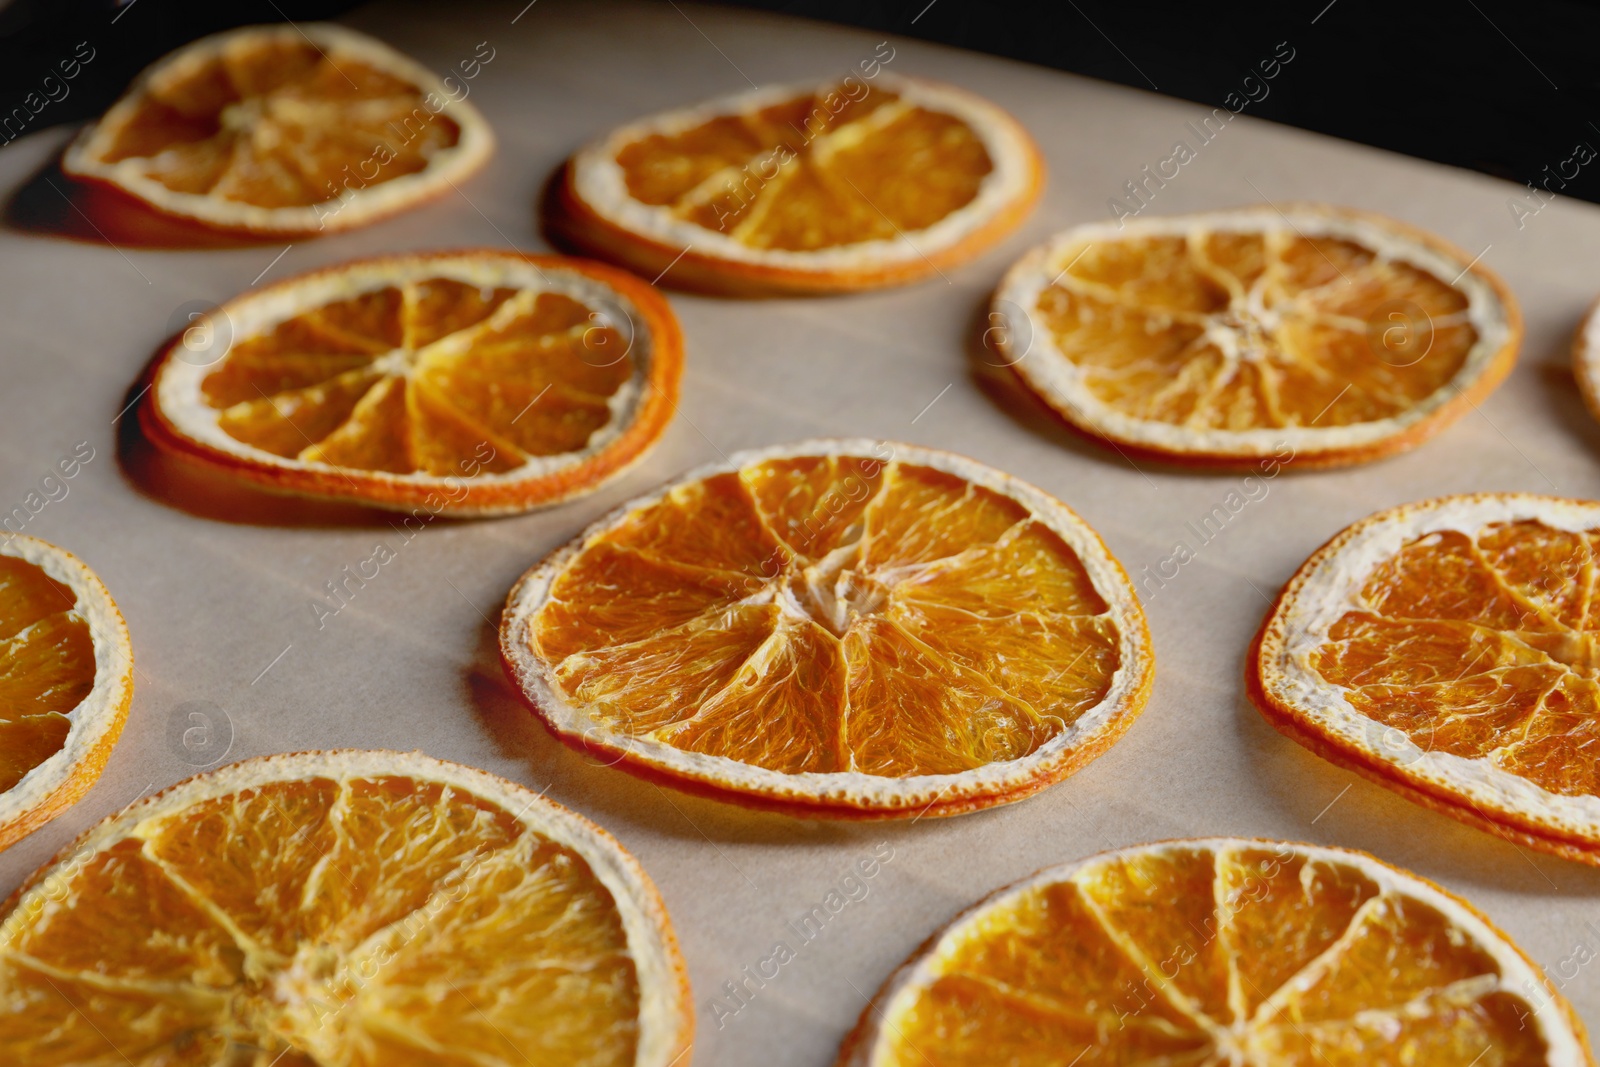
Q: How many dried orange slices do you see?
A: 10